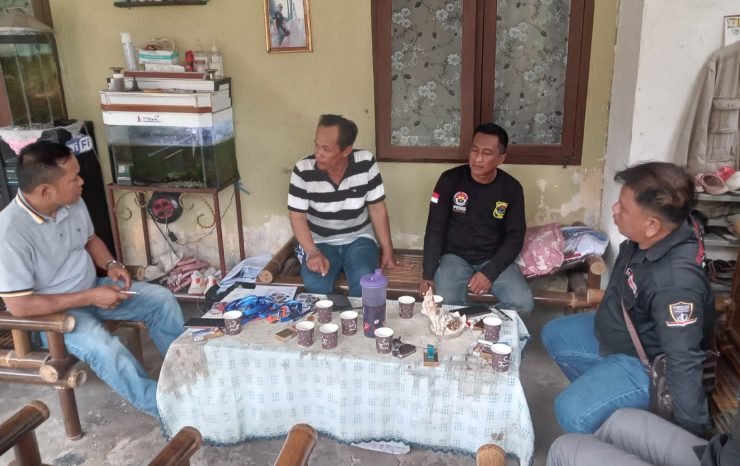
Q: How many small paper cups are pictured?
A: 10